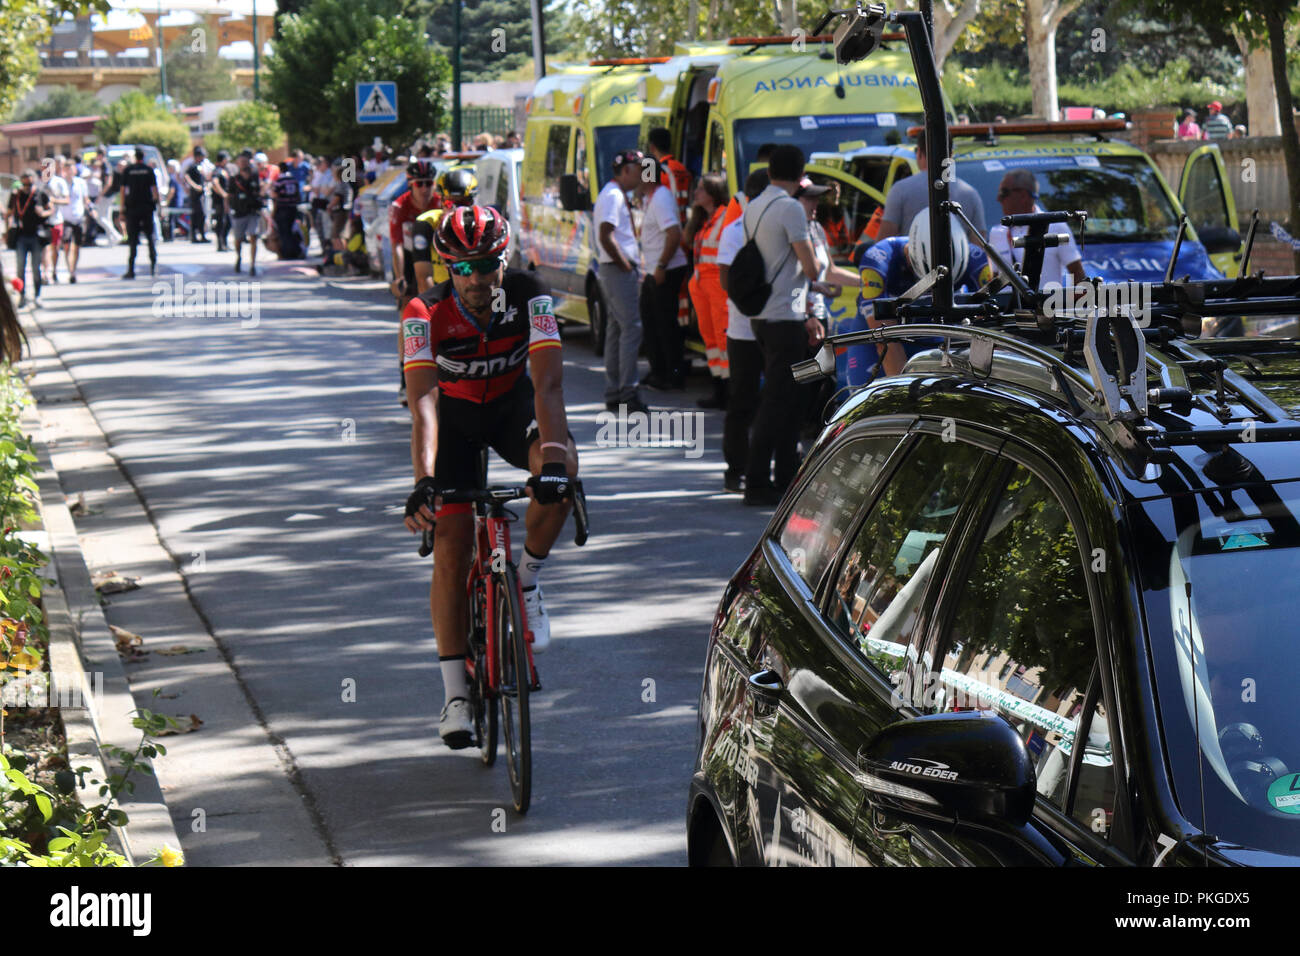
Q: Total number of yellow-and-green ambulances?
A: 3